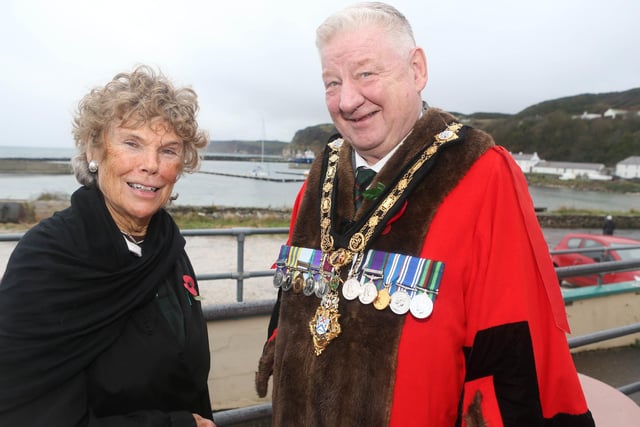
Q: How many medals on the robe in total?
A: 10